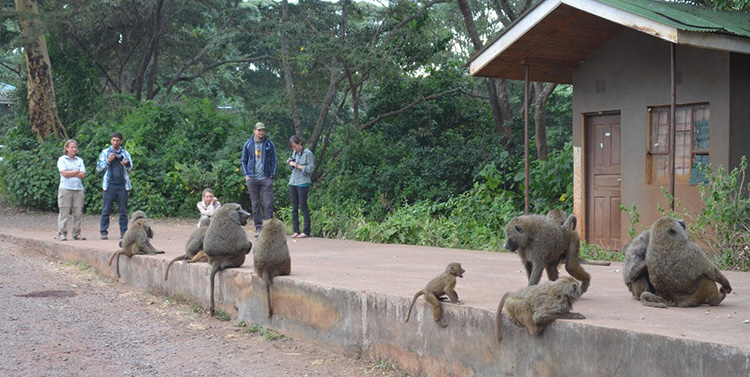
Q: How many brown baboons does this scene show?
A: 11